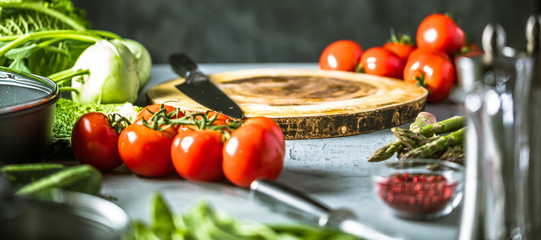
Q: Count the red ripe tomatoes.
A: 13